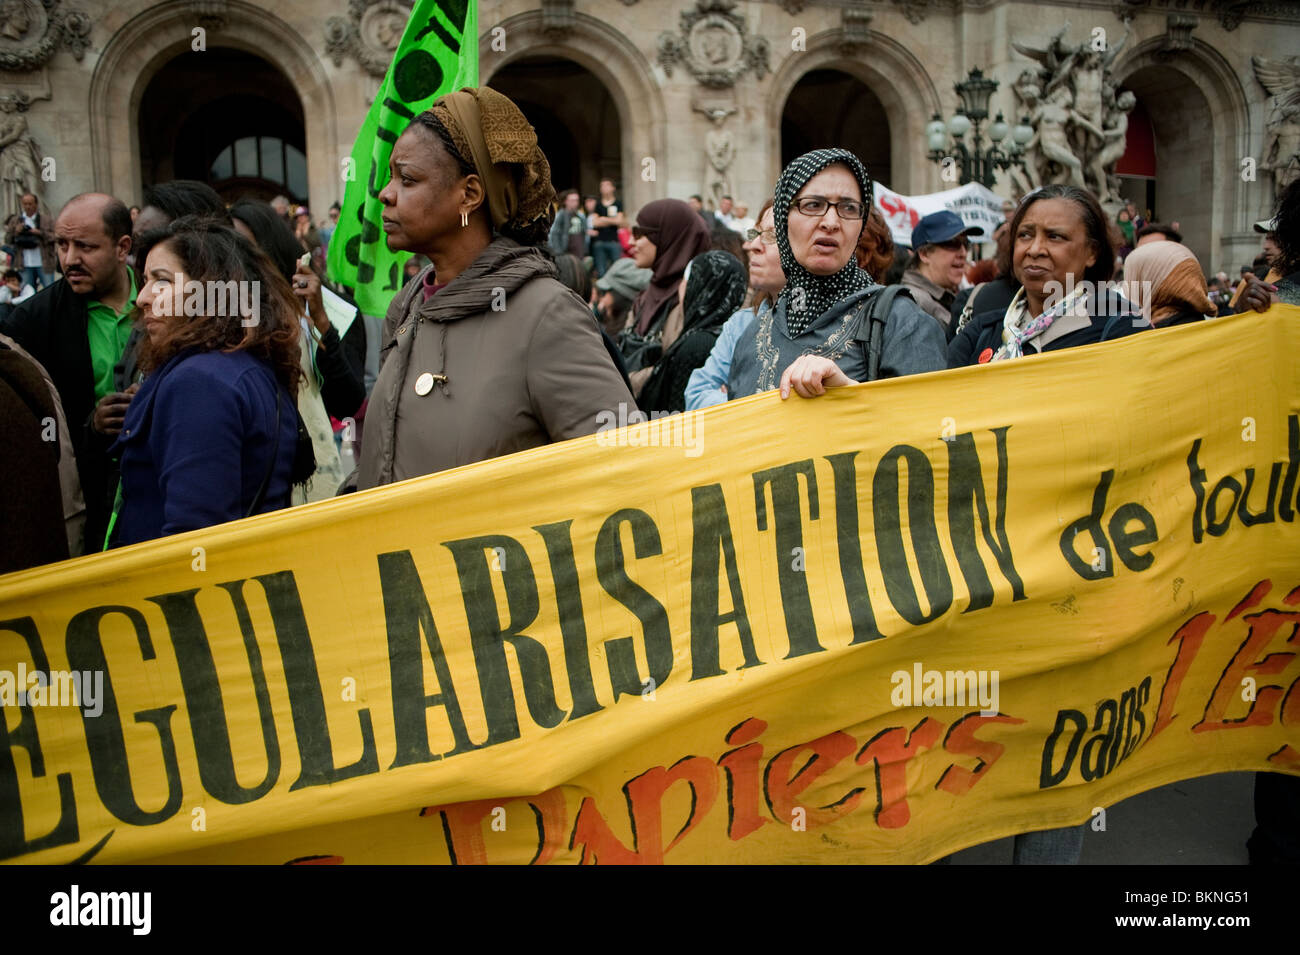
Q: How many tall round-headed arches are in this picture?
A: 4